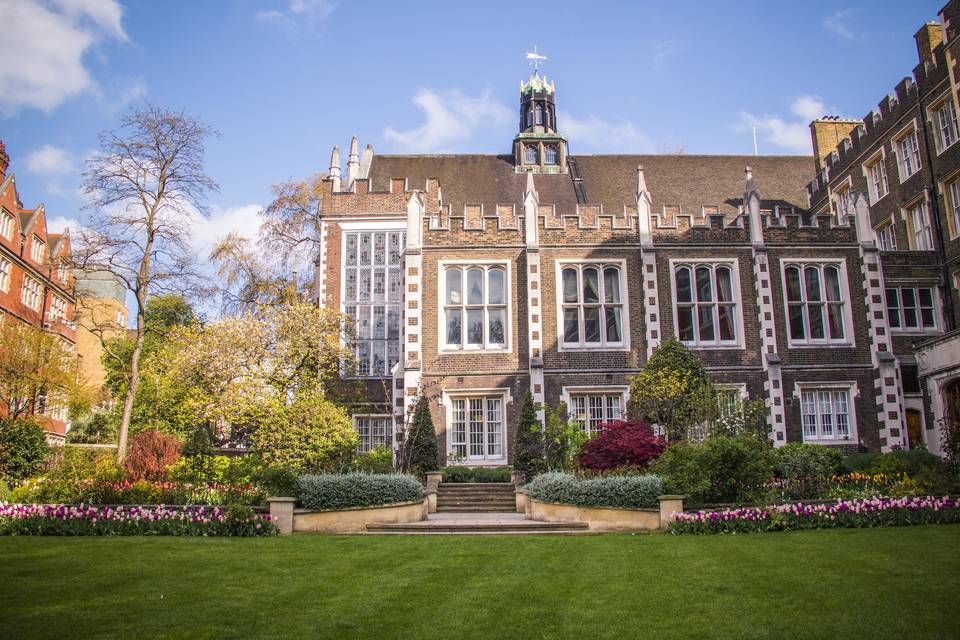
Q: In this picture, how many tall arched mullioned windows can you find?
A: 4